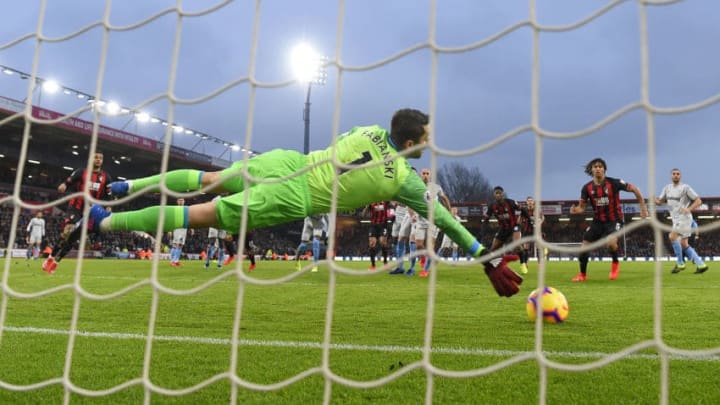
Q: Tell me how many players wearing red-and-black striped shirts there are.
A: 5